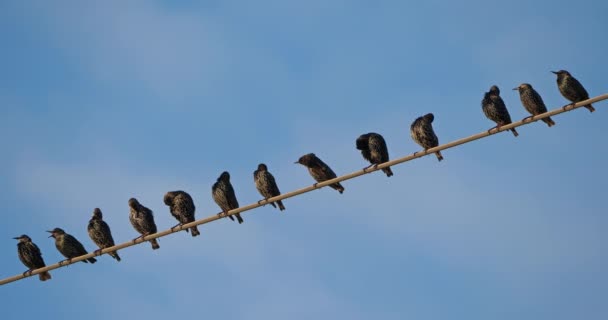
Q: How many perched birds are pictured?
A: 13